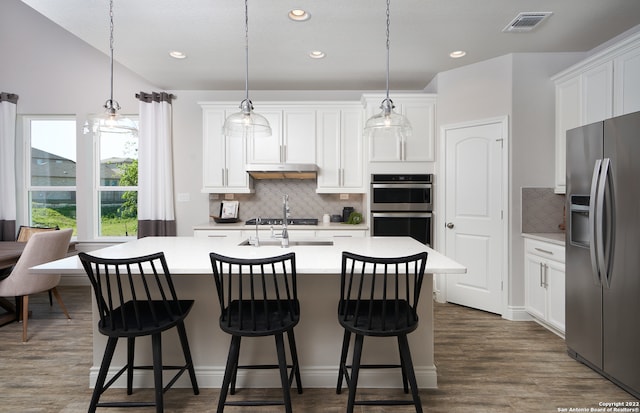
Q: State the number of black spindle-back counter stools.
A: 3